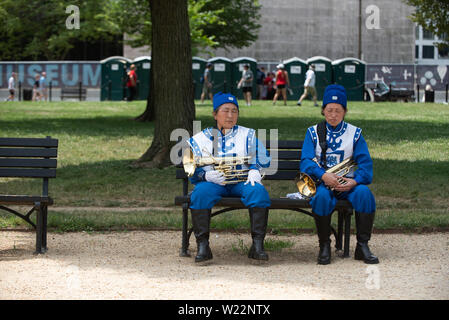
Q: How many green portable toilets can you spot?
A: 8